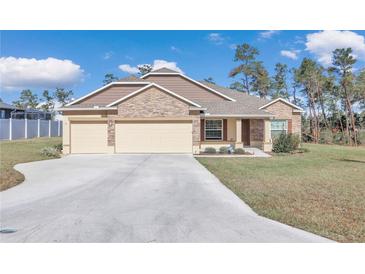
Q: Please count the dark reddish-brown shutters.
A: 3